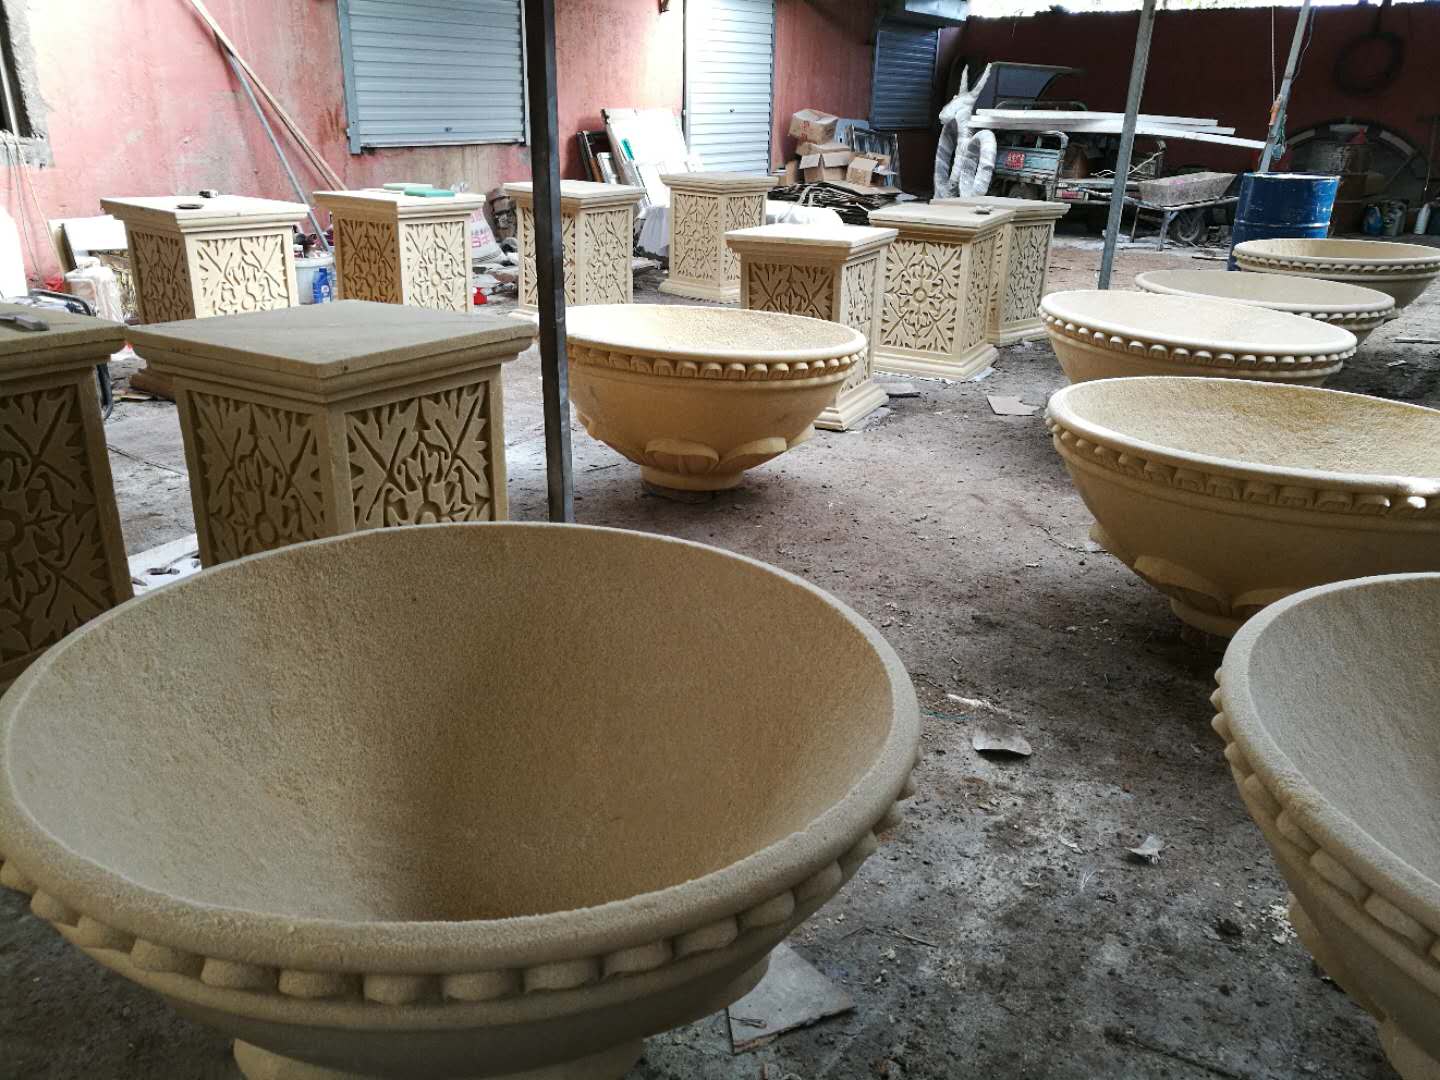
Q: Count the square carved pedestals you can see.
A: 9